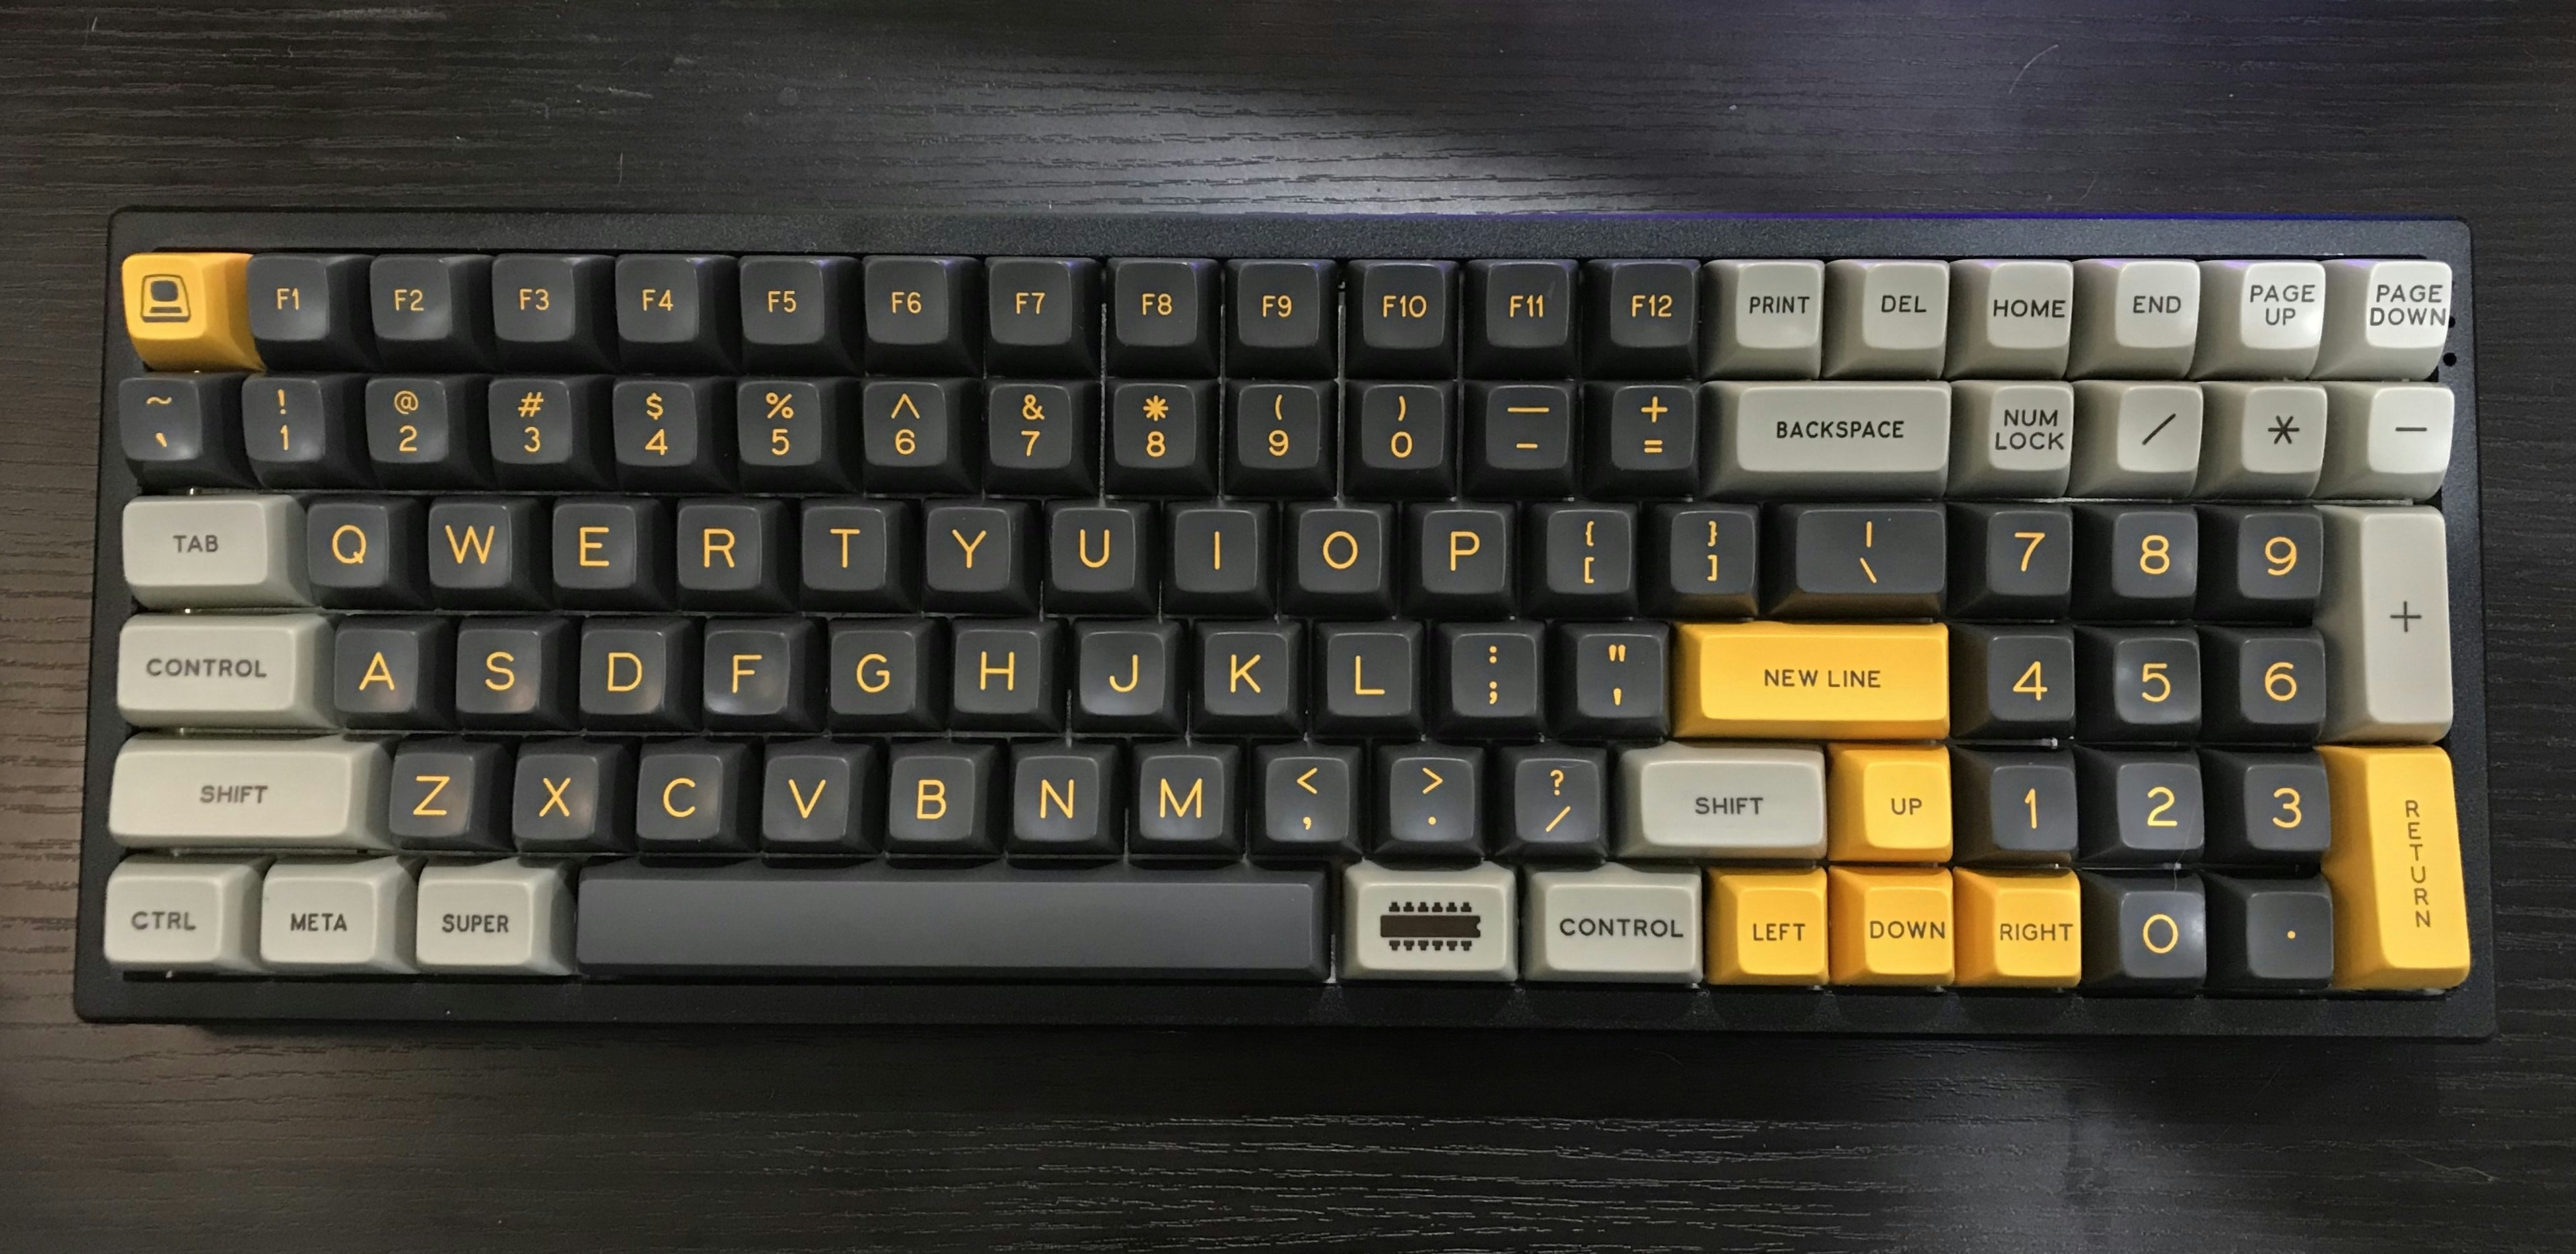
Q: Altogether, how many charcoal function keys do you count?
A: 12